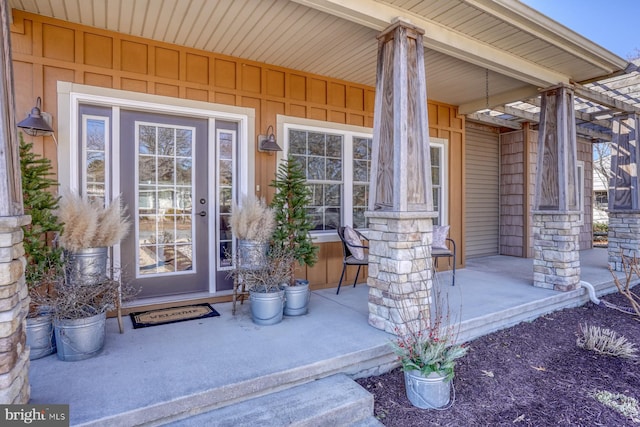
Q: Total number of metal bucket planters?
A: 7